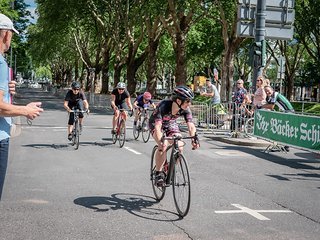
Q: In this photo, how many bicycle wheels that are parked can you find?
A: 1